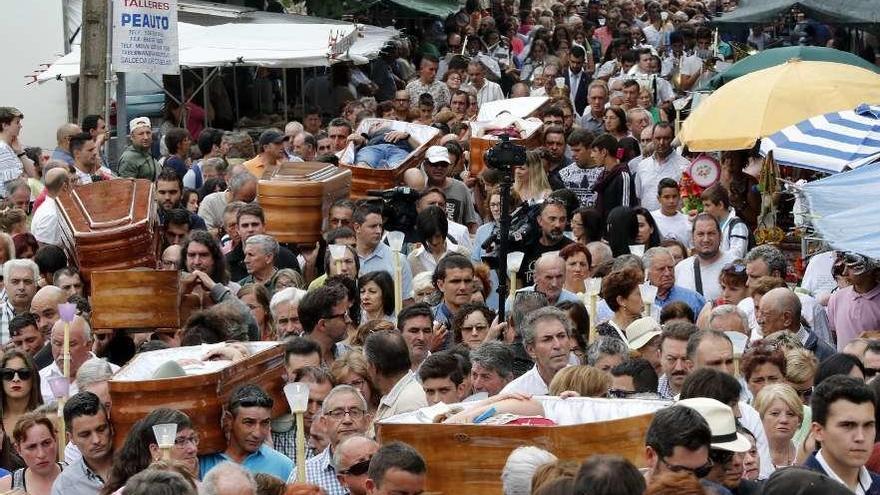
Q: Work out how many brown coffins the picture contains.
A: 7